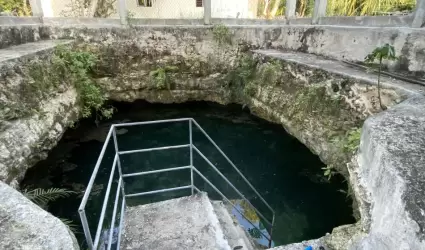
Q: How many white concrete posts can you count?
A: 6